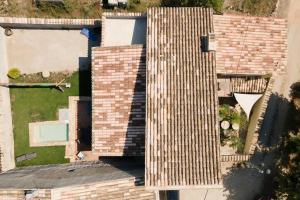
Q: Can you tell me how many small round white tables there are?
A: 2